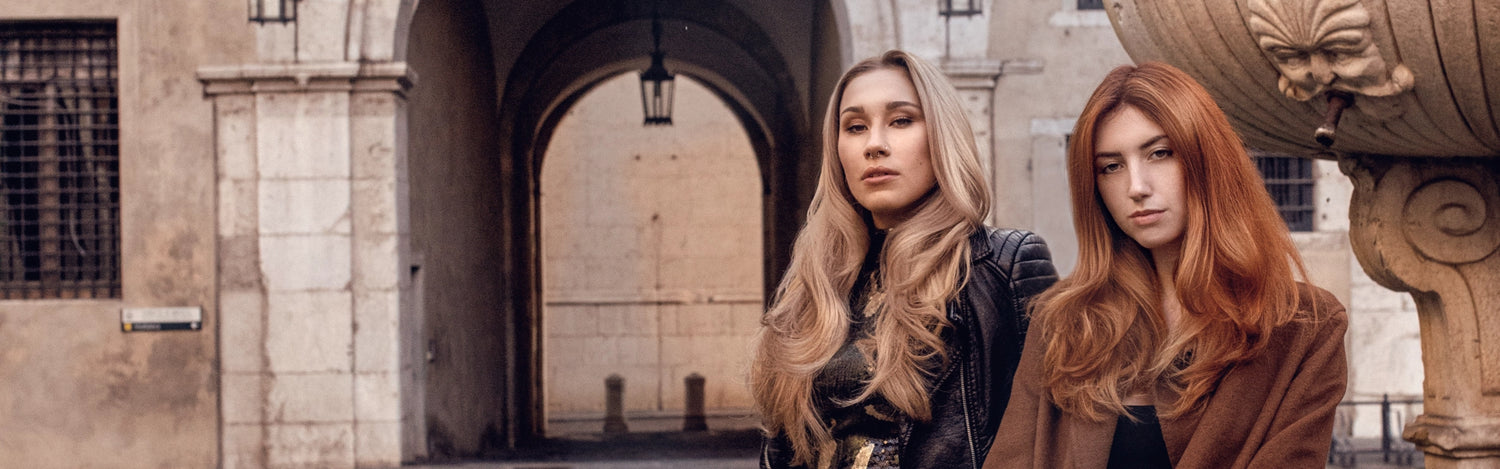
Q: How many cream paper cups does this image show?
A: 0